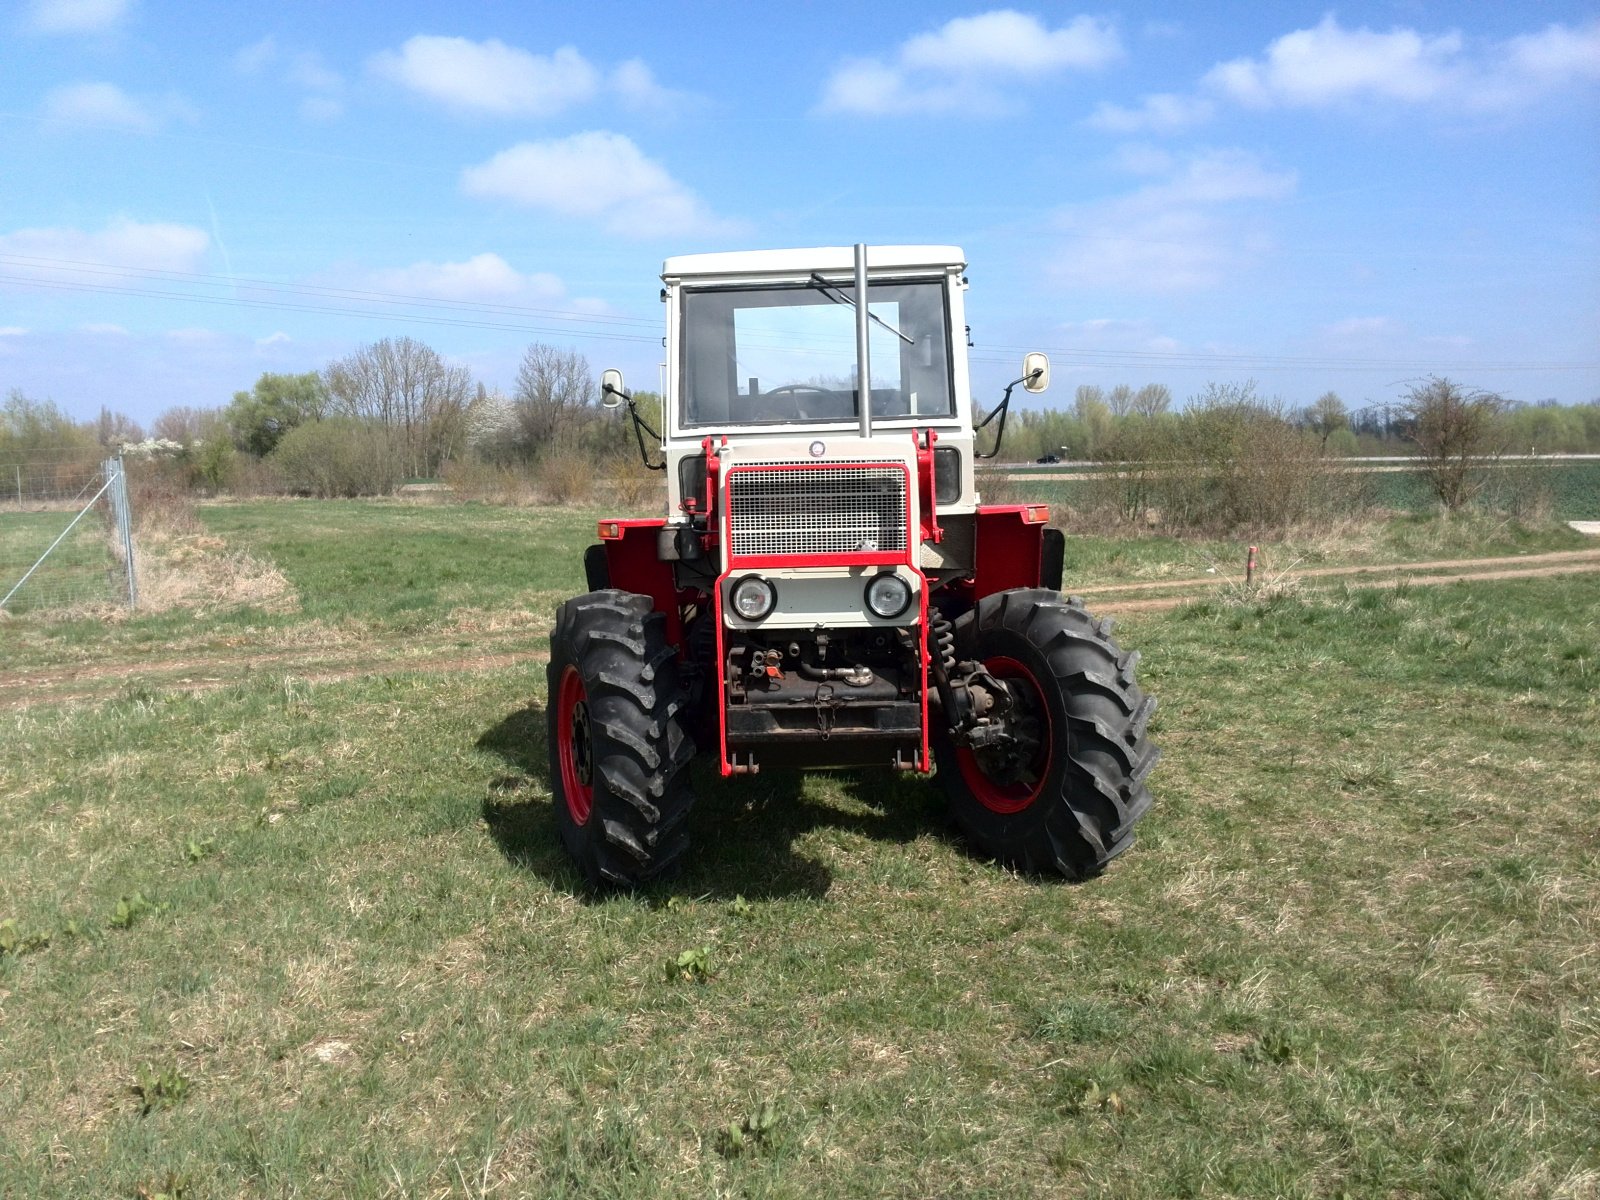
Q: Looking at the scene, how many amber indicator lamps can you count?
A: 2